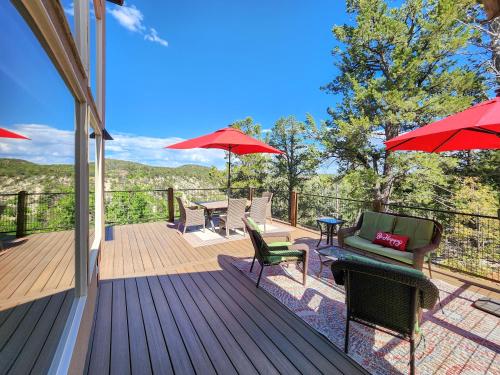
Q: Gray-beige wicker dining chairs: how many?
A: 4